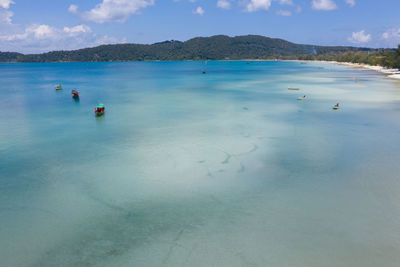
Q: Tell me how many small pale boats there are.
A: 3